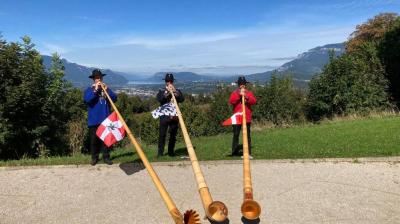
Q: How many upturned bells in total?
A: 3